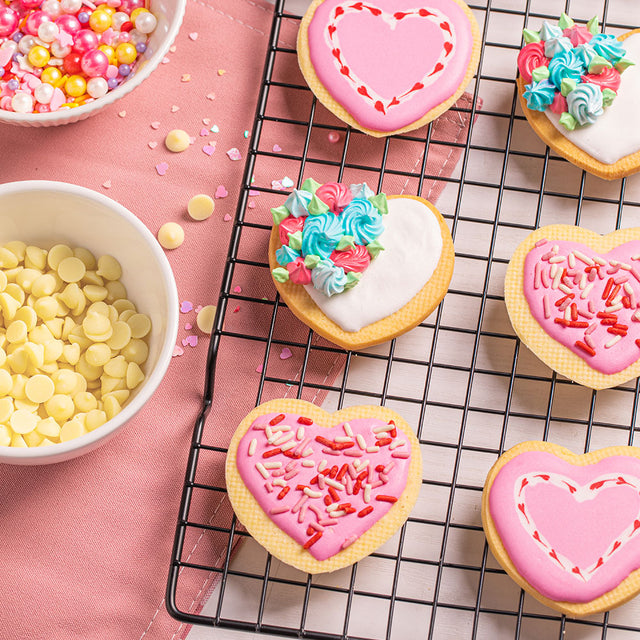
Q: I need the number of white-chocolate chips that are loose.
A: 4